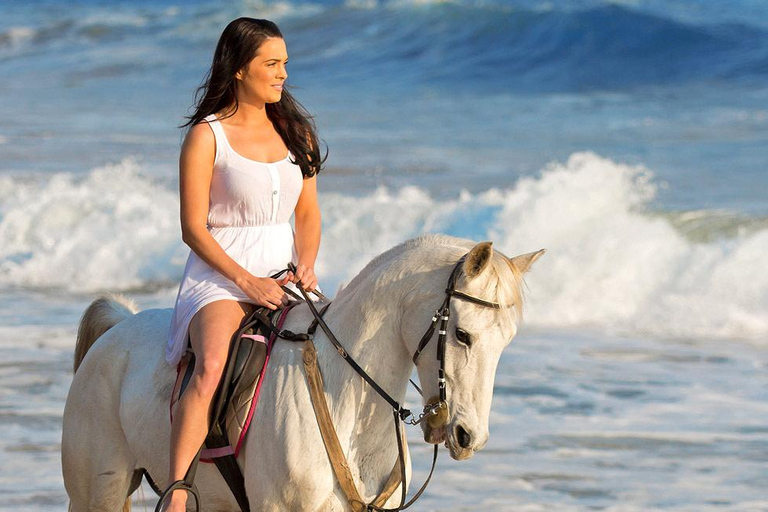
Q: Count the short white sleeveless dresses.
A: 1